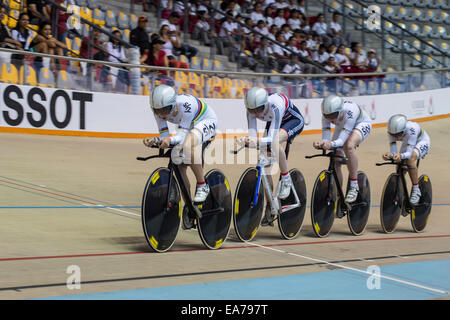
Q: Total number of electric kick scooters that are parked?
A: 0